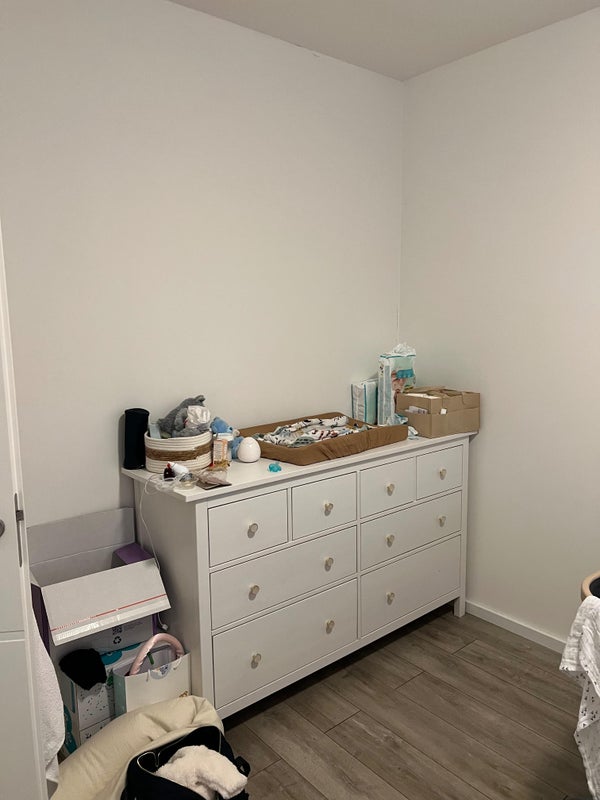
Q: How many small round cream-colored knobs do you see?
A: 11